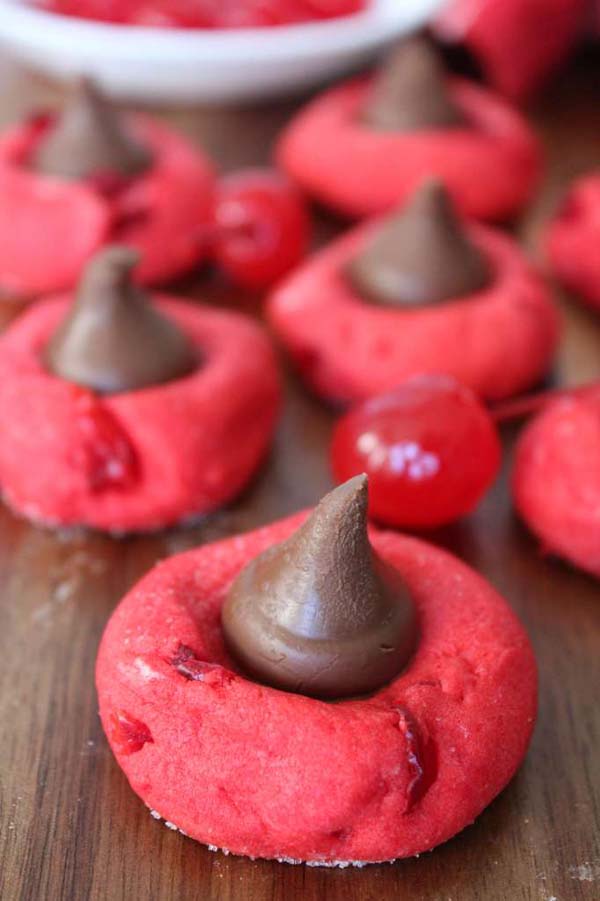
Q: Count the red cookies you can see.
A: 7